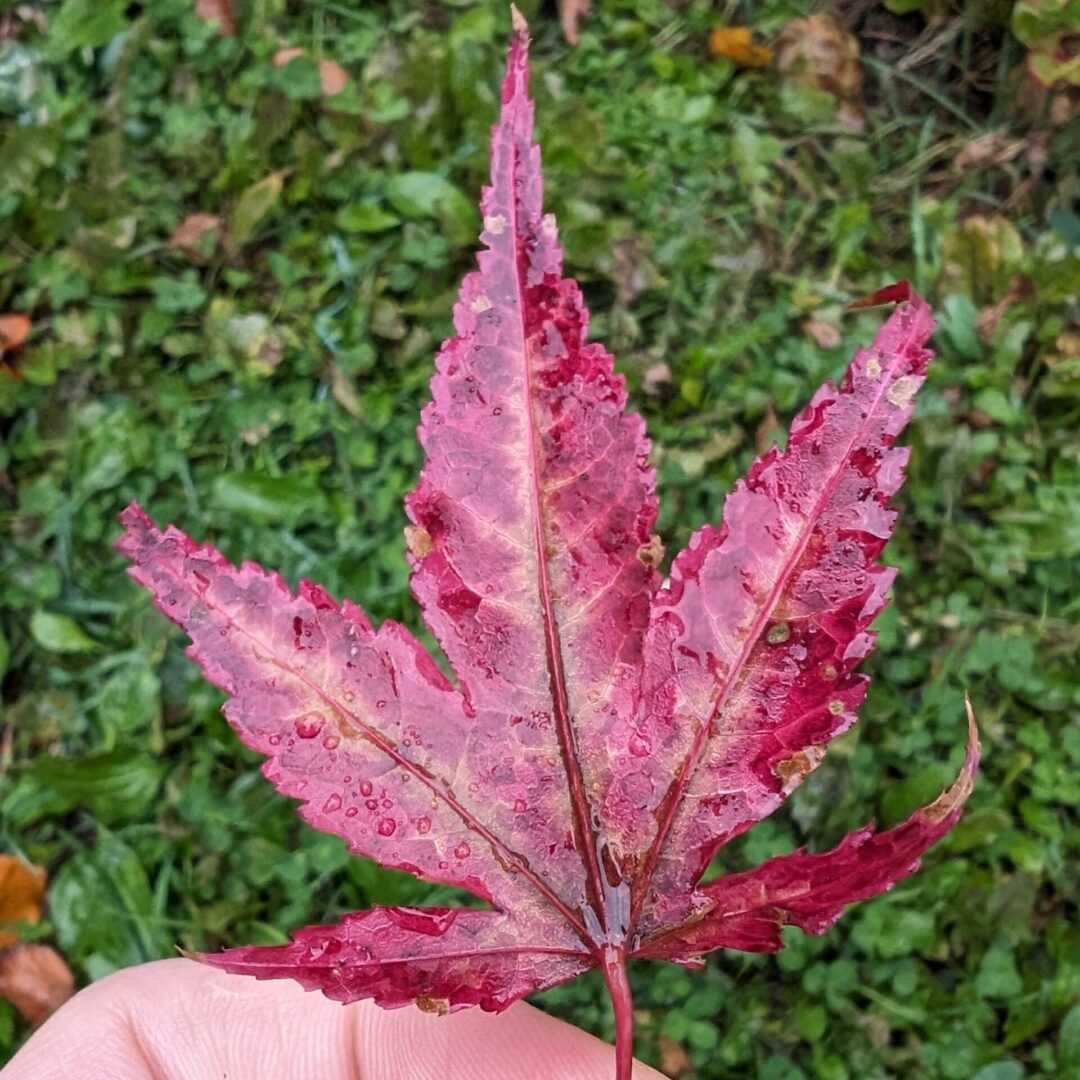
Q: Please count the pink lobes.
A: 5